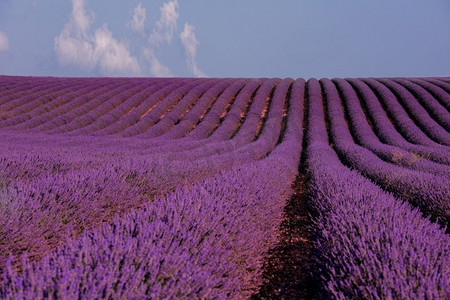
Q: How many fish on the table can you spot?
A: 0